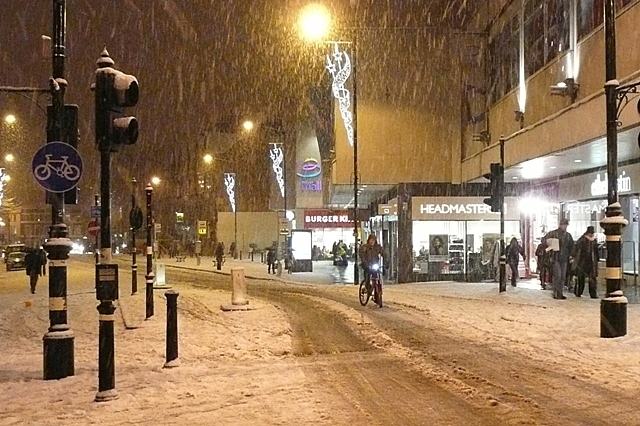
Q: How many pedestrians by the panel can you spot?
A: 2